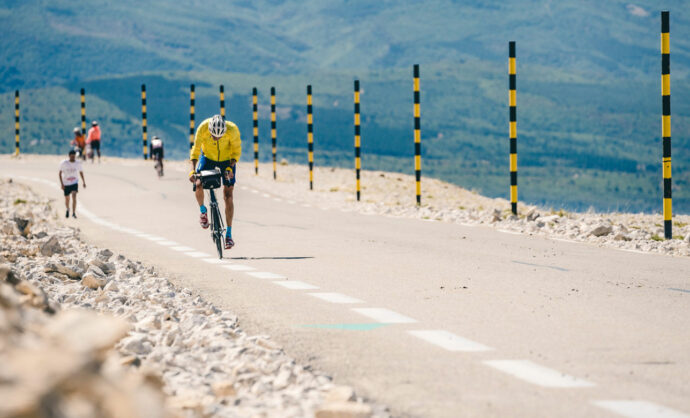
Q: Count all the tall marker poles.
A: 12